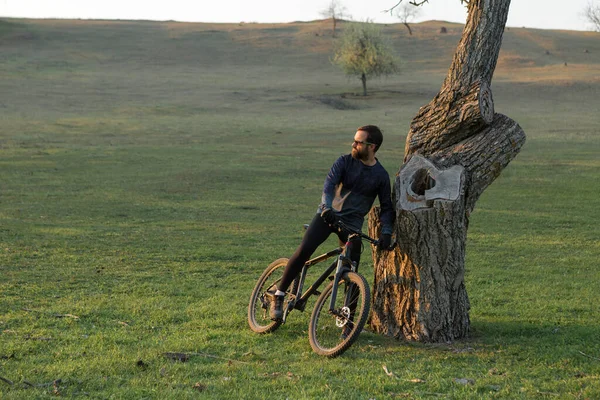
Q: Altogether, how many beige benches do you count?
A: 0